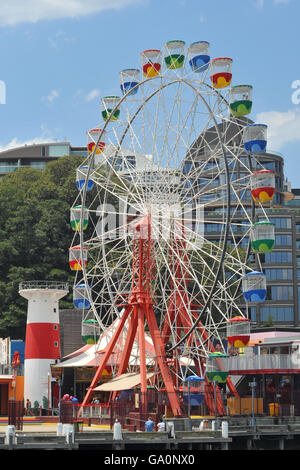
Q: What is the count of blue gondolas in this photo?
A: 7